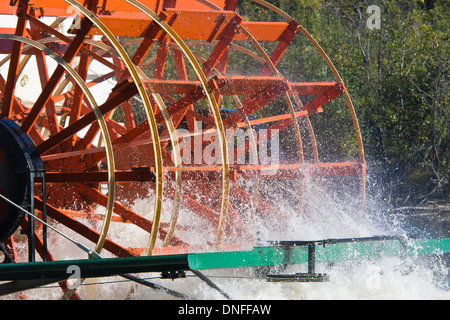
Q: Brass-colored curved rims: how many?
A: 8